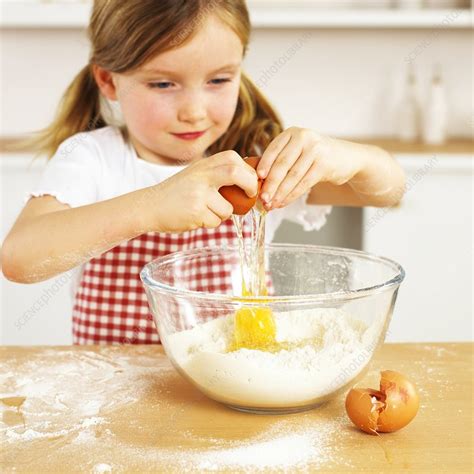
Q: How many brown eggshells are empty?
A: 1